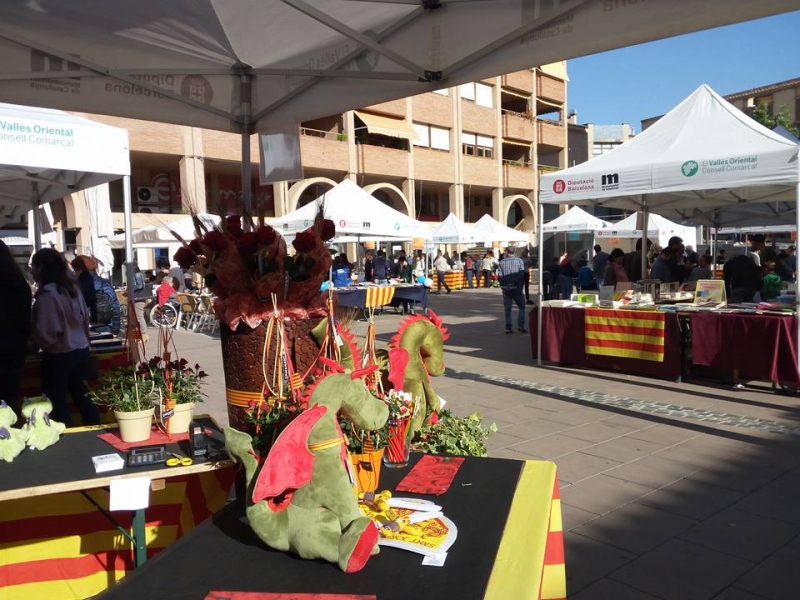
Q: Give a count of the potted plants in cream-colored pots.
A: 2